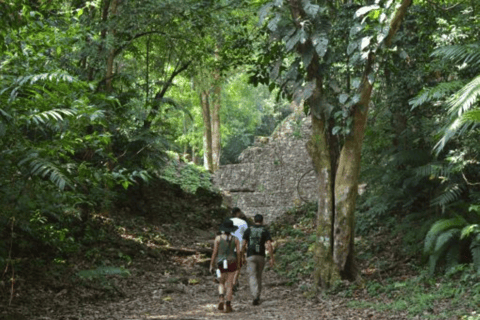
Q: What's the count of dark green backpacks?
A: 1